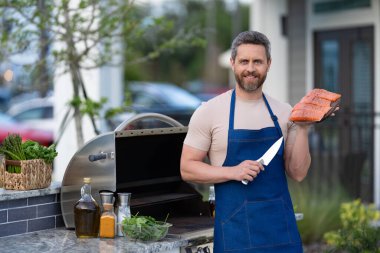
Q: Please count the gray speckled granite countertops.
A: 2